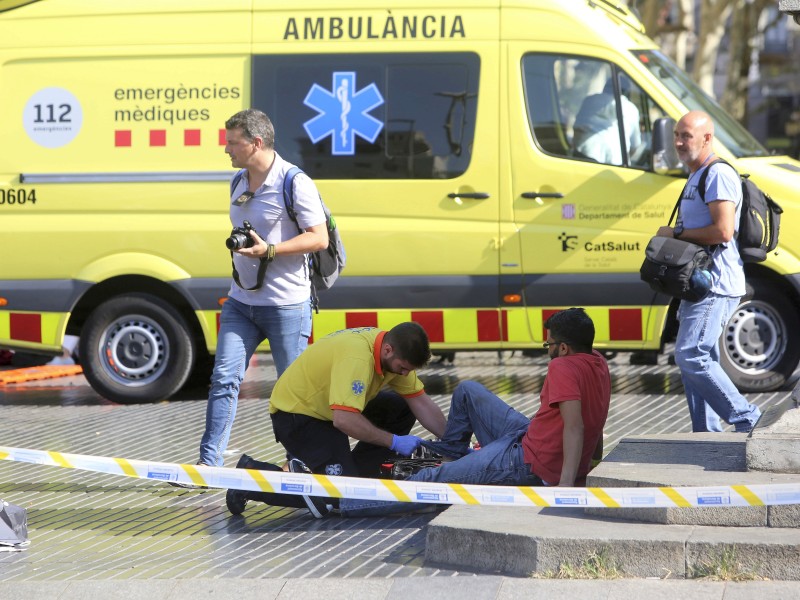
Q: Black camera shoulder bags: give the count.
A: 1